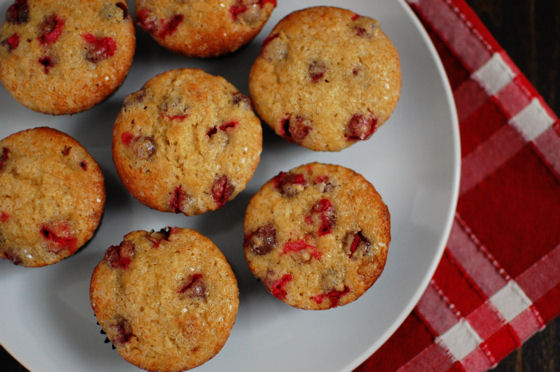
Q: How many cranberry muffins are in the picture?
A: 7